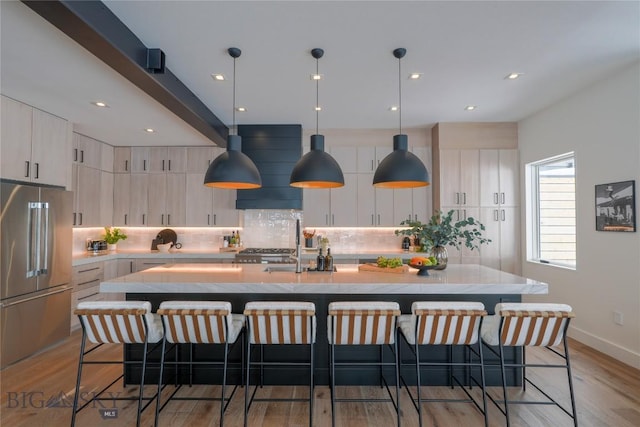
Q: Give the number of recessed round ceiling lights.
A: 10